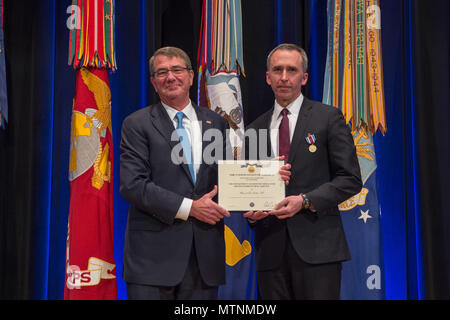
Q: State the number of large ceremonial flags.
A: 3